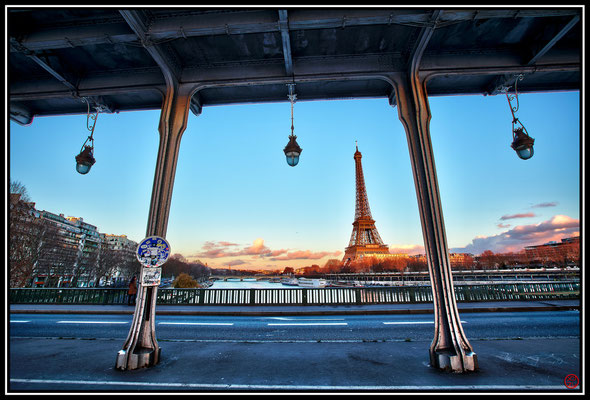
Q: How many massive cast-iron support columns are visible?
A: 2